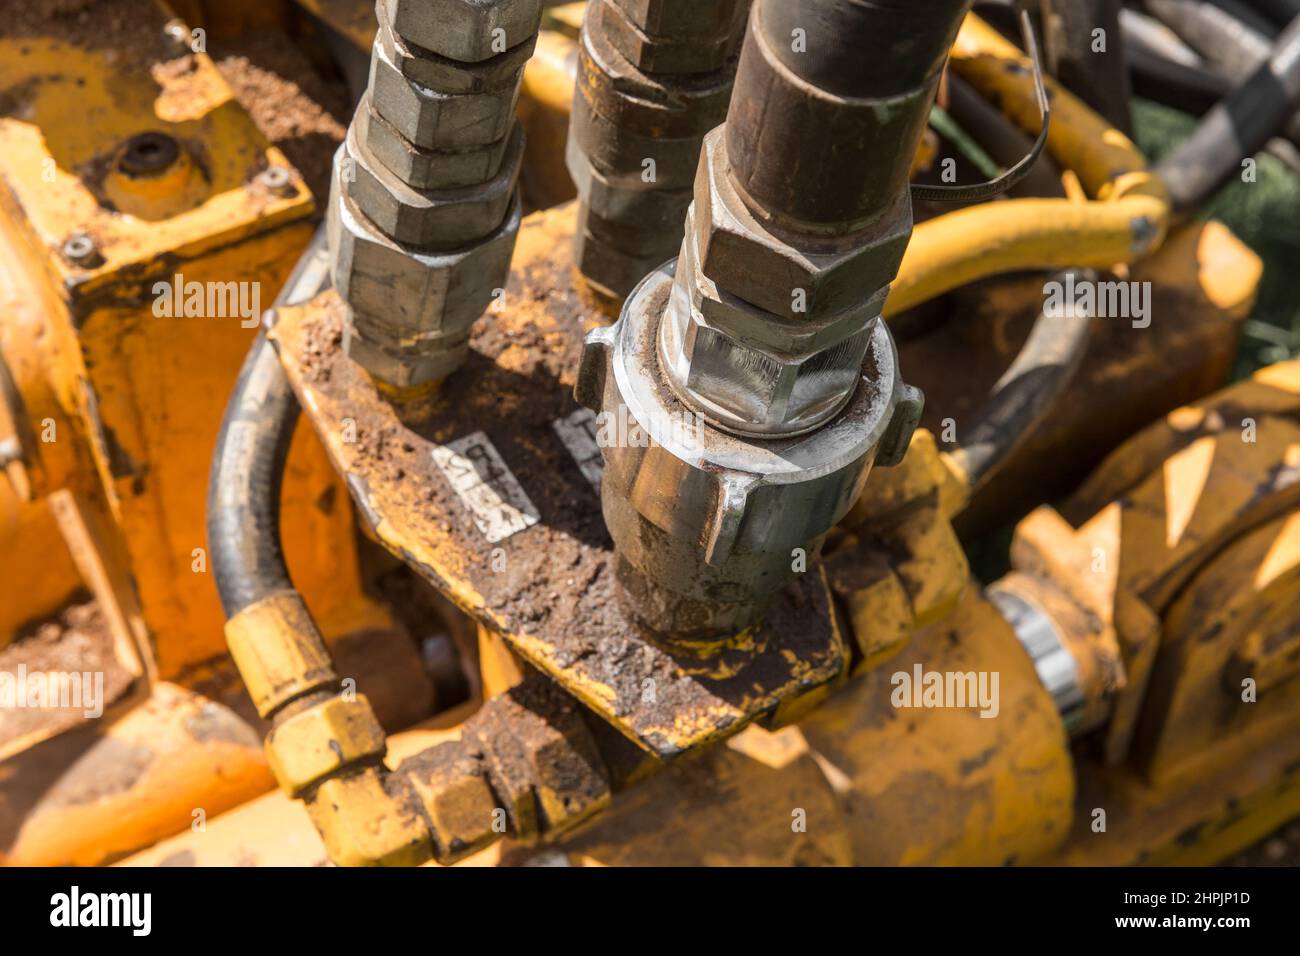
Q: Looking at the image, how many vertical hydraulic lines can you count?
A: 3